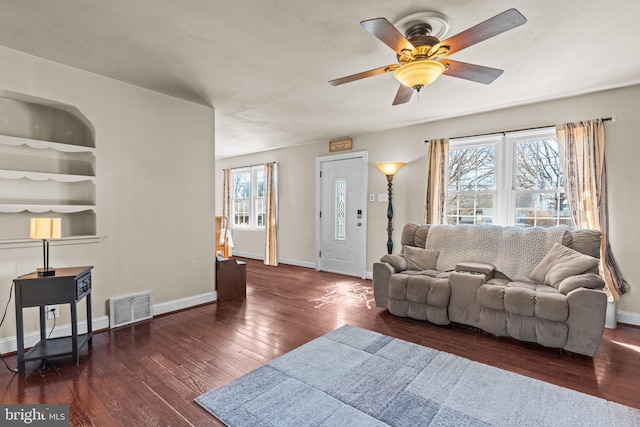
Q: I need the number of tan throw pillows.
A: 2